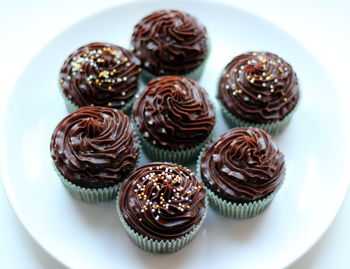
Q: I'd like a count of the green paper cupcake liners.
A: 7